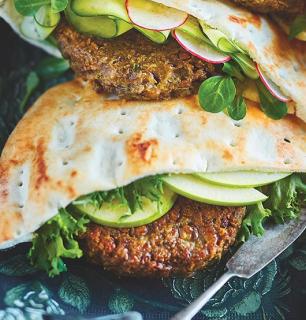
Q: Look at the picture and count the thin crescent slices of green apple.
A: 3